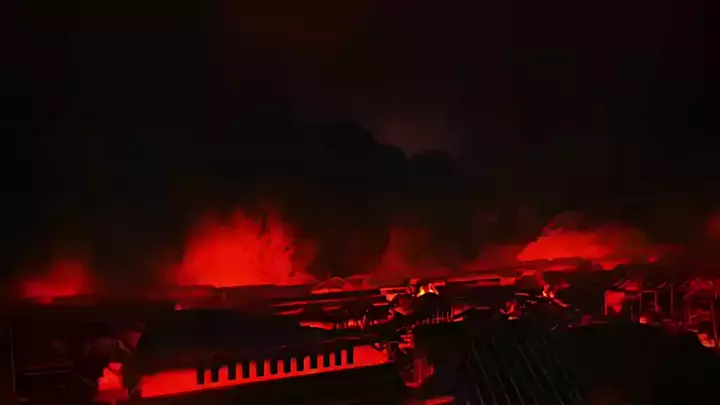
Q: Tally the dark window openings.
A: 12